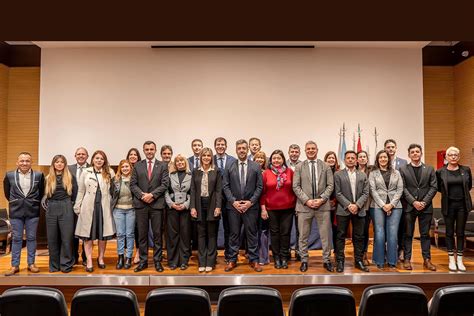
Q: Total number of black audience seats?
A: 7